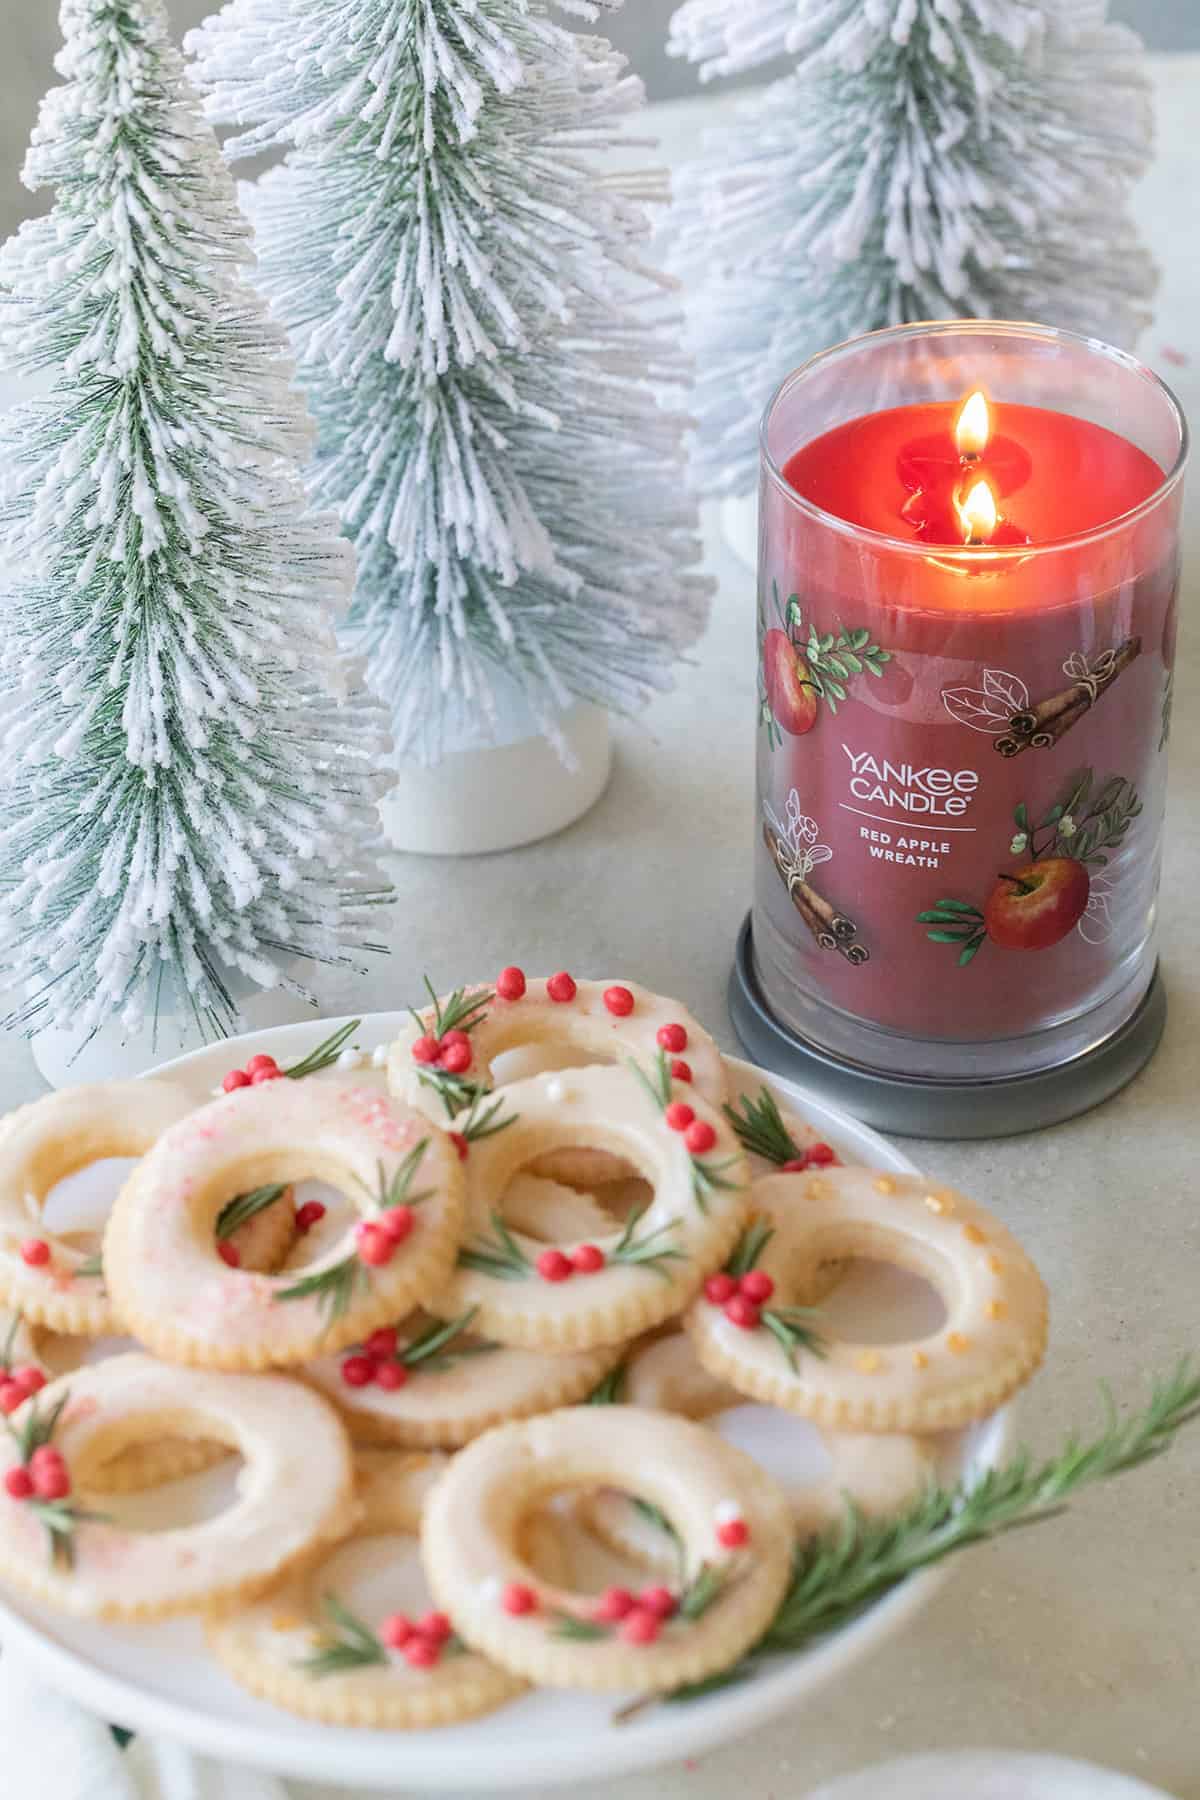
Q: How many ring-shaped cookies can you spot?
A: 13